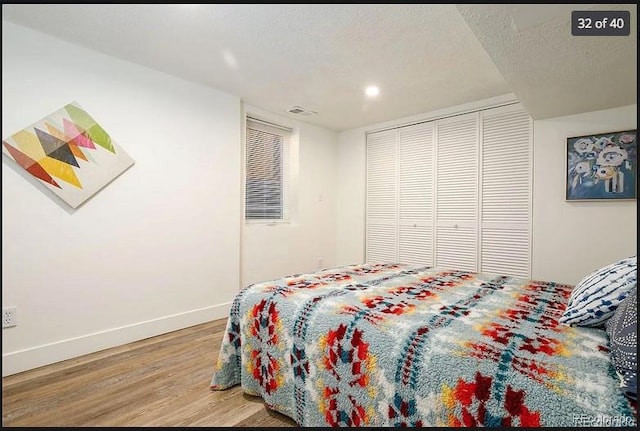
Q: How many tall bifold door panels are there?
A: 4